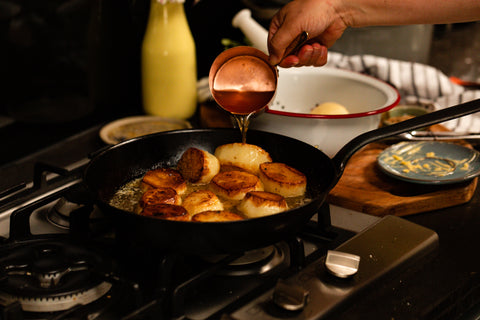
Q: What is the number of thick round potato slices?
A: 10